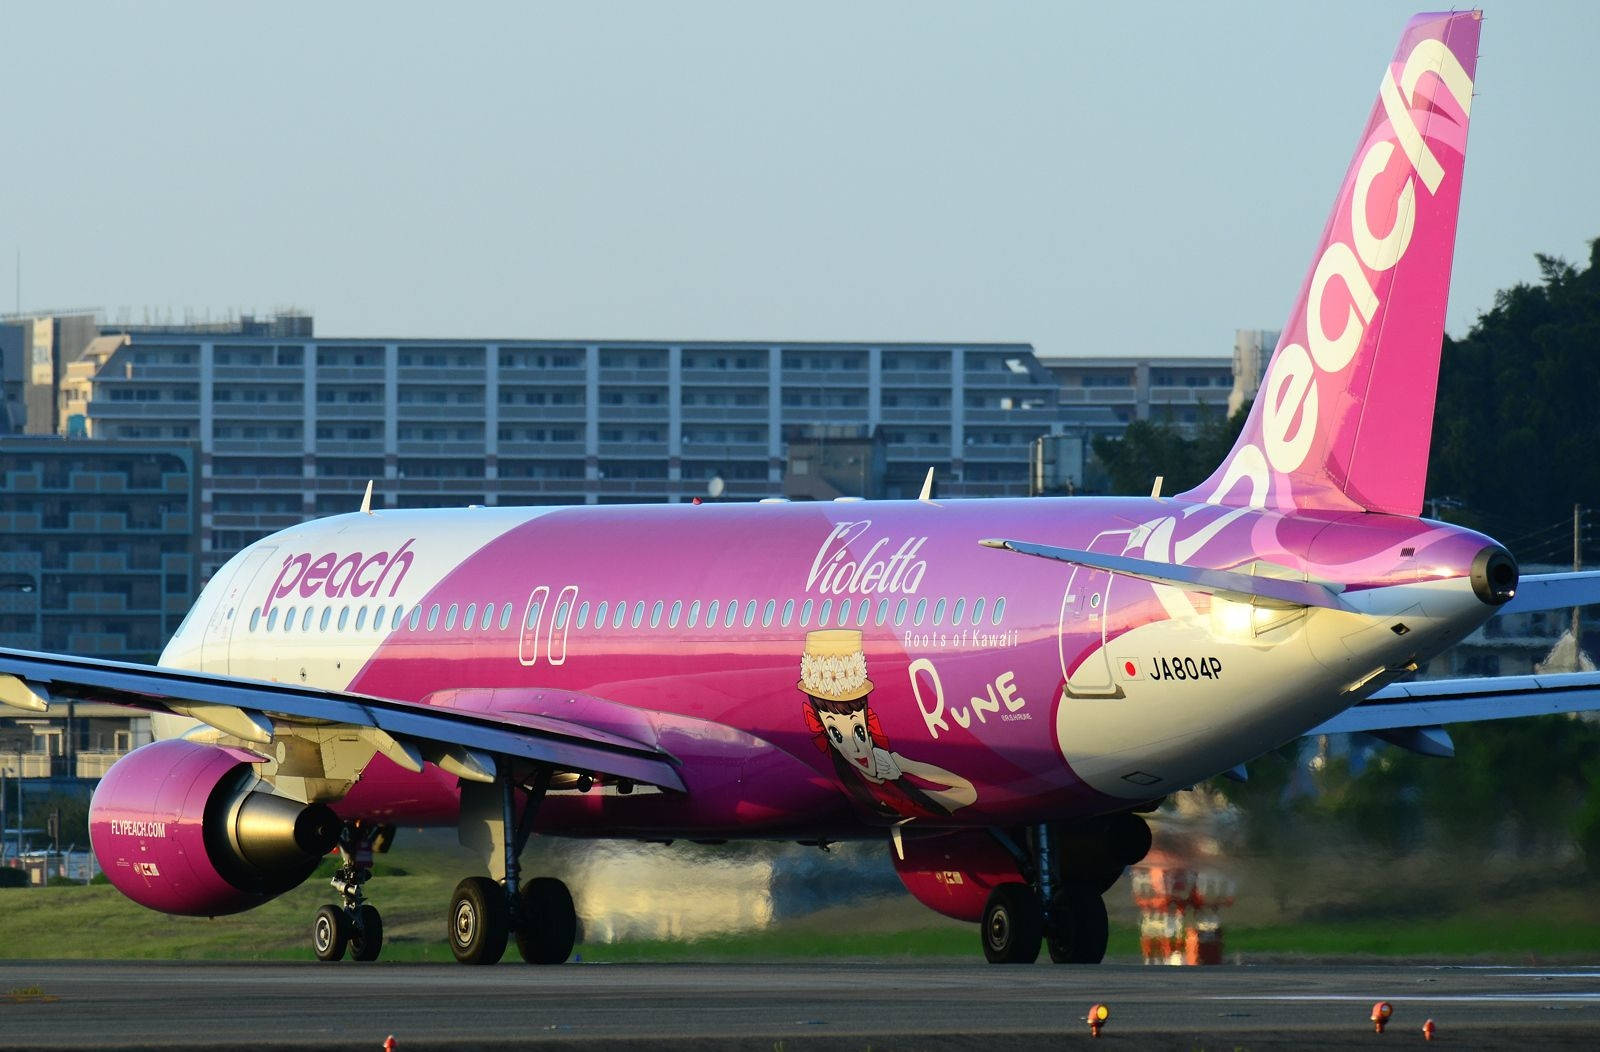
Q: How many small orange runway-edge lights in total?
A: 4